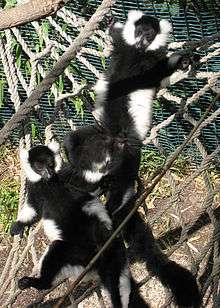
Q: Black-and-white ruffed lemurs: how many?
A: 3